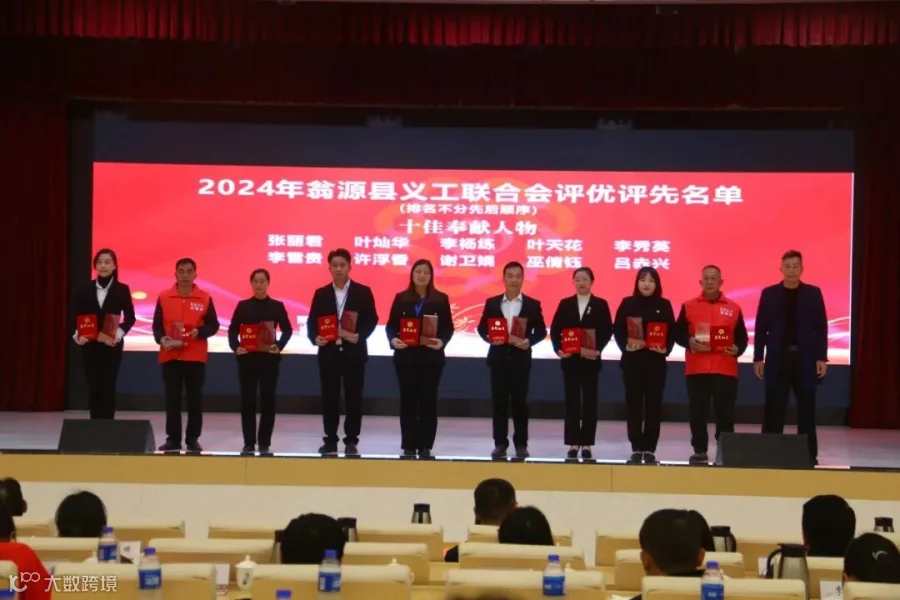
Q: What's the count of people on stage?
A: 10